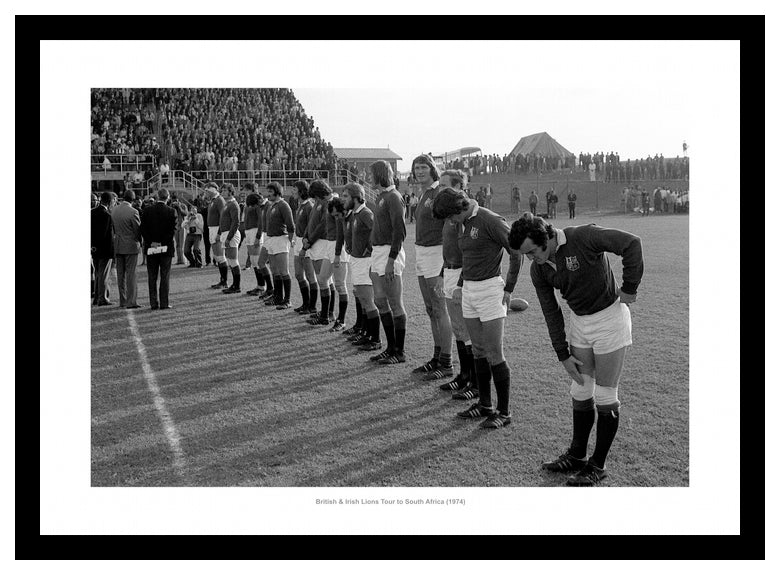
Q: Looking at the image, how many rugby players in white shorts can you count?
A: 15